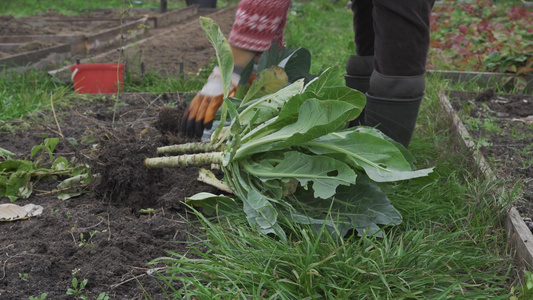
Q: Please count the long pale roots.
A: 2